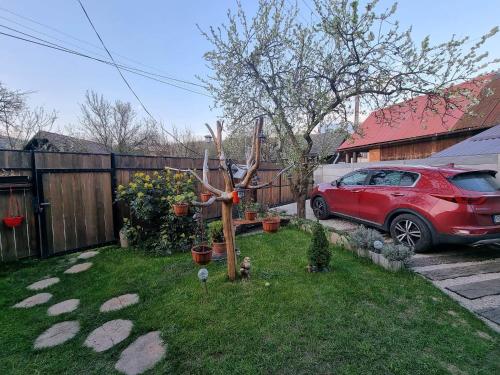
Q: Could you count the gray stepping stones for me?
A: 9